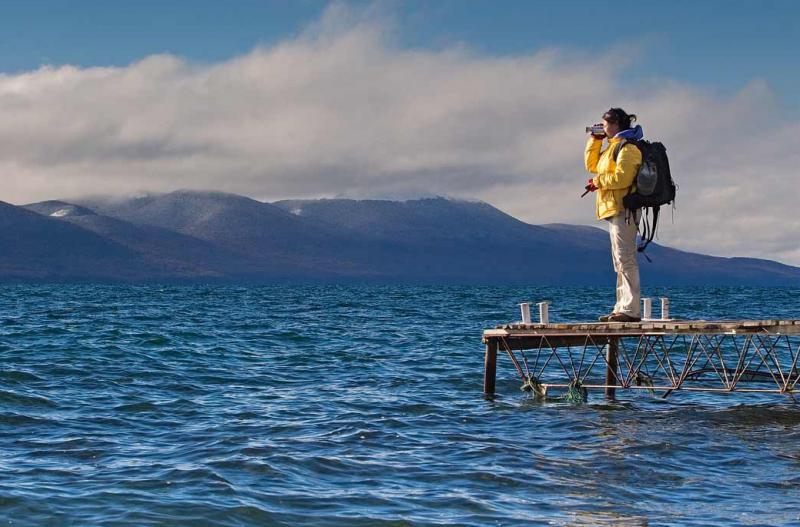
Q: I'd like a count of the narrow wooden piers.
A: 1